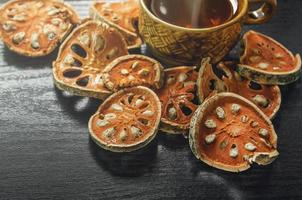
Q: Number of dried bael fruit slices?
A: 9